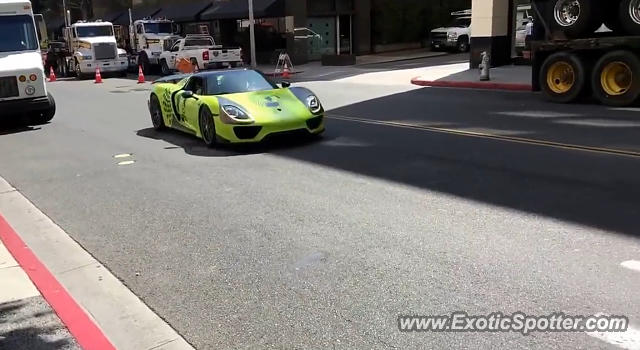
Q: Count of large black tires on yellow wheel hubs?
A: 2